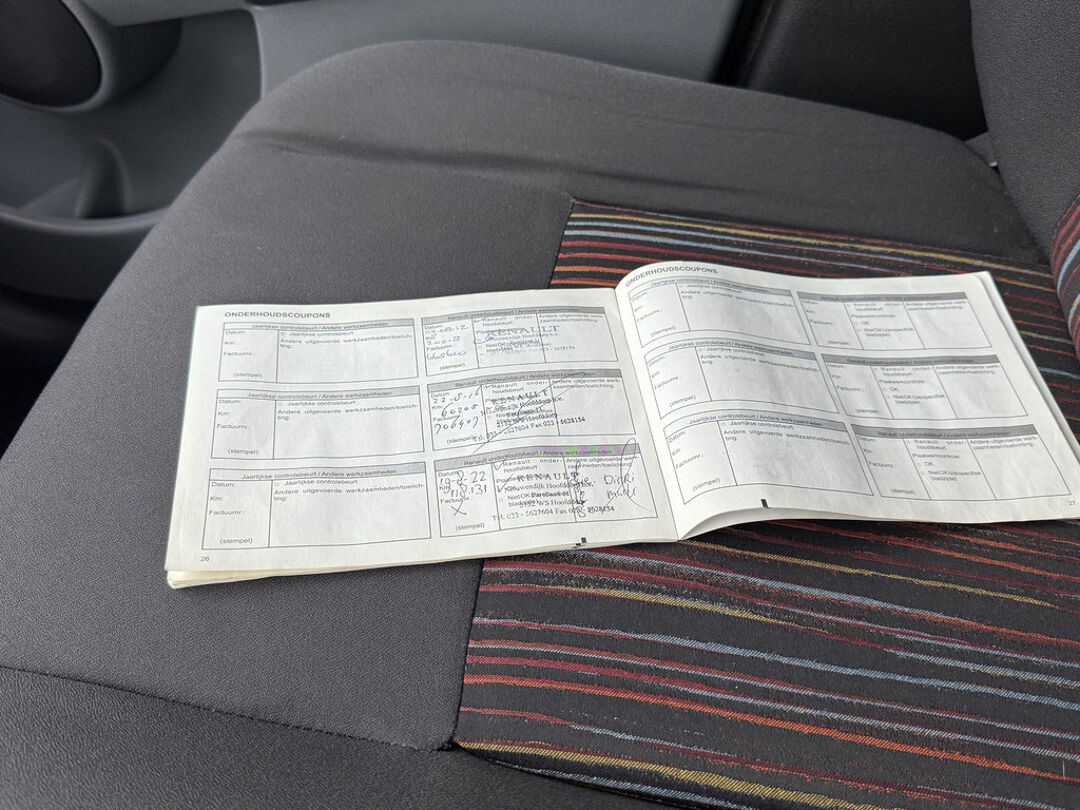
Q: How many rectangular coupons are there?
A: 12